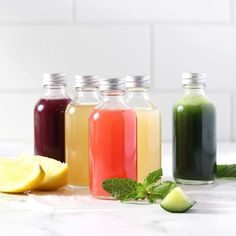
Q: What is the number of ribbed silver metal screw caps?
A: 5